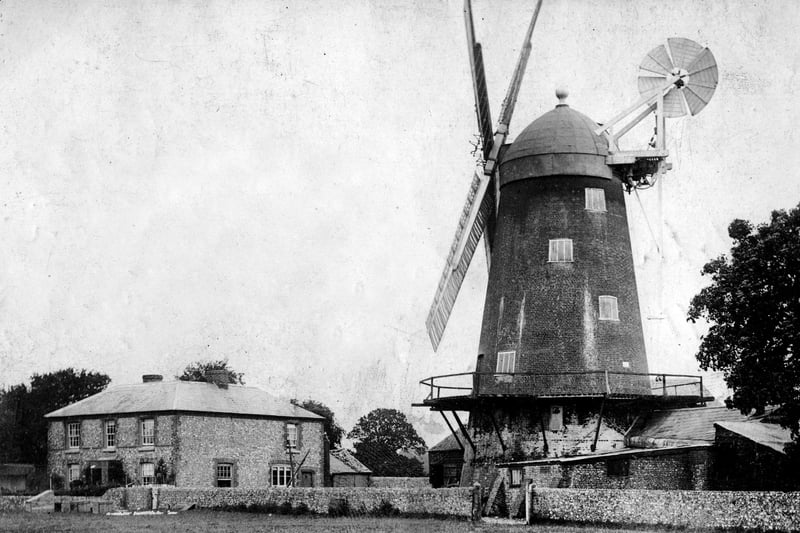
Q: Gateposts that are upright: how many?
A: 2